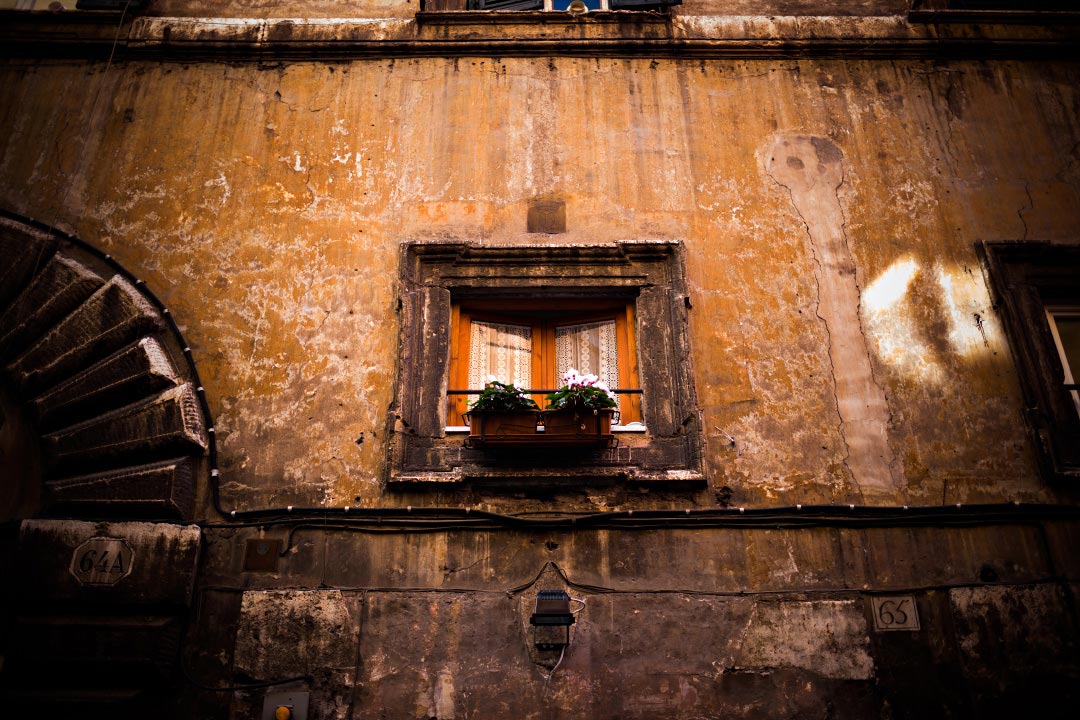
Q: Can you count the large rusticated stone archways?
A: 1